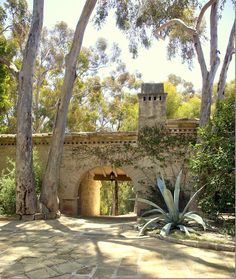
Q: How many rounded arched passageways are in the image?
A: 1